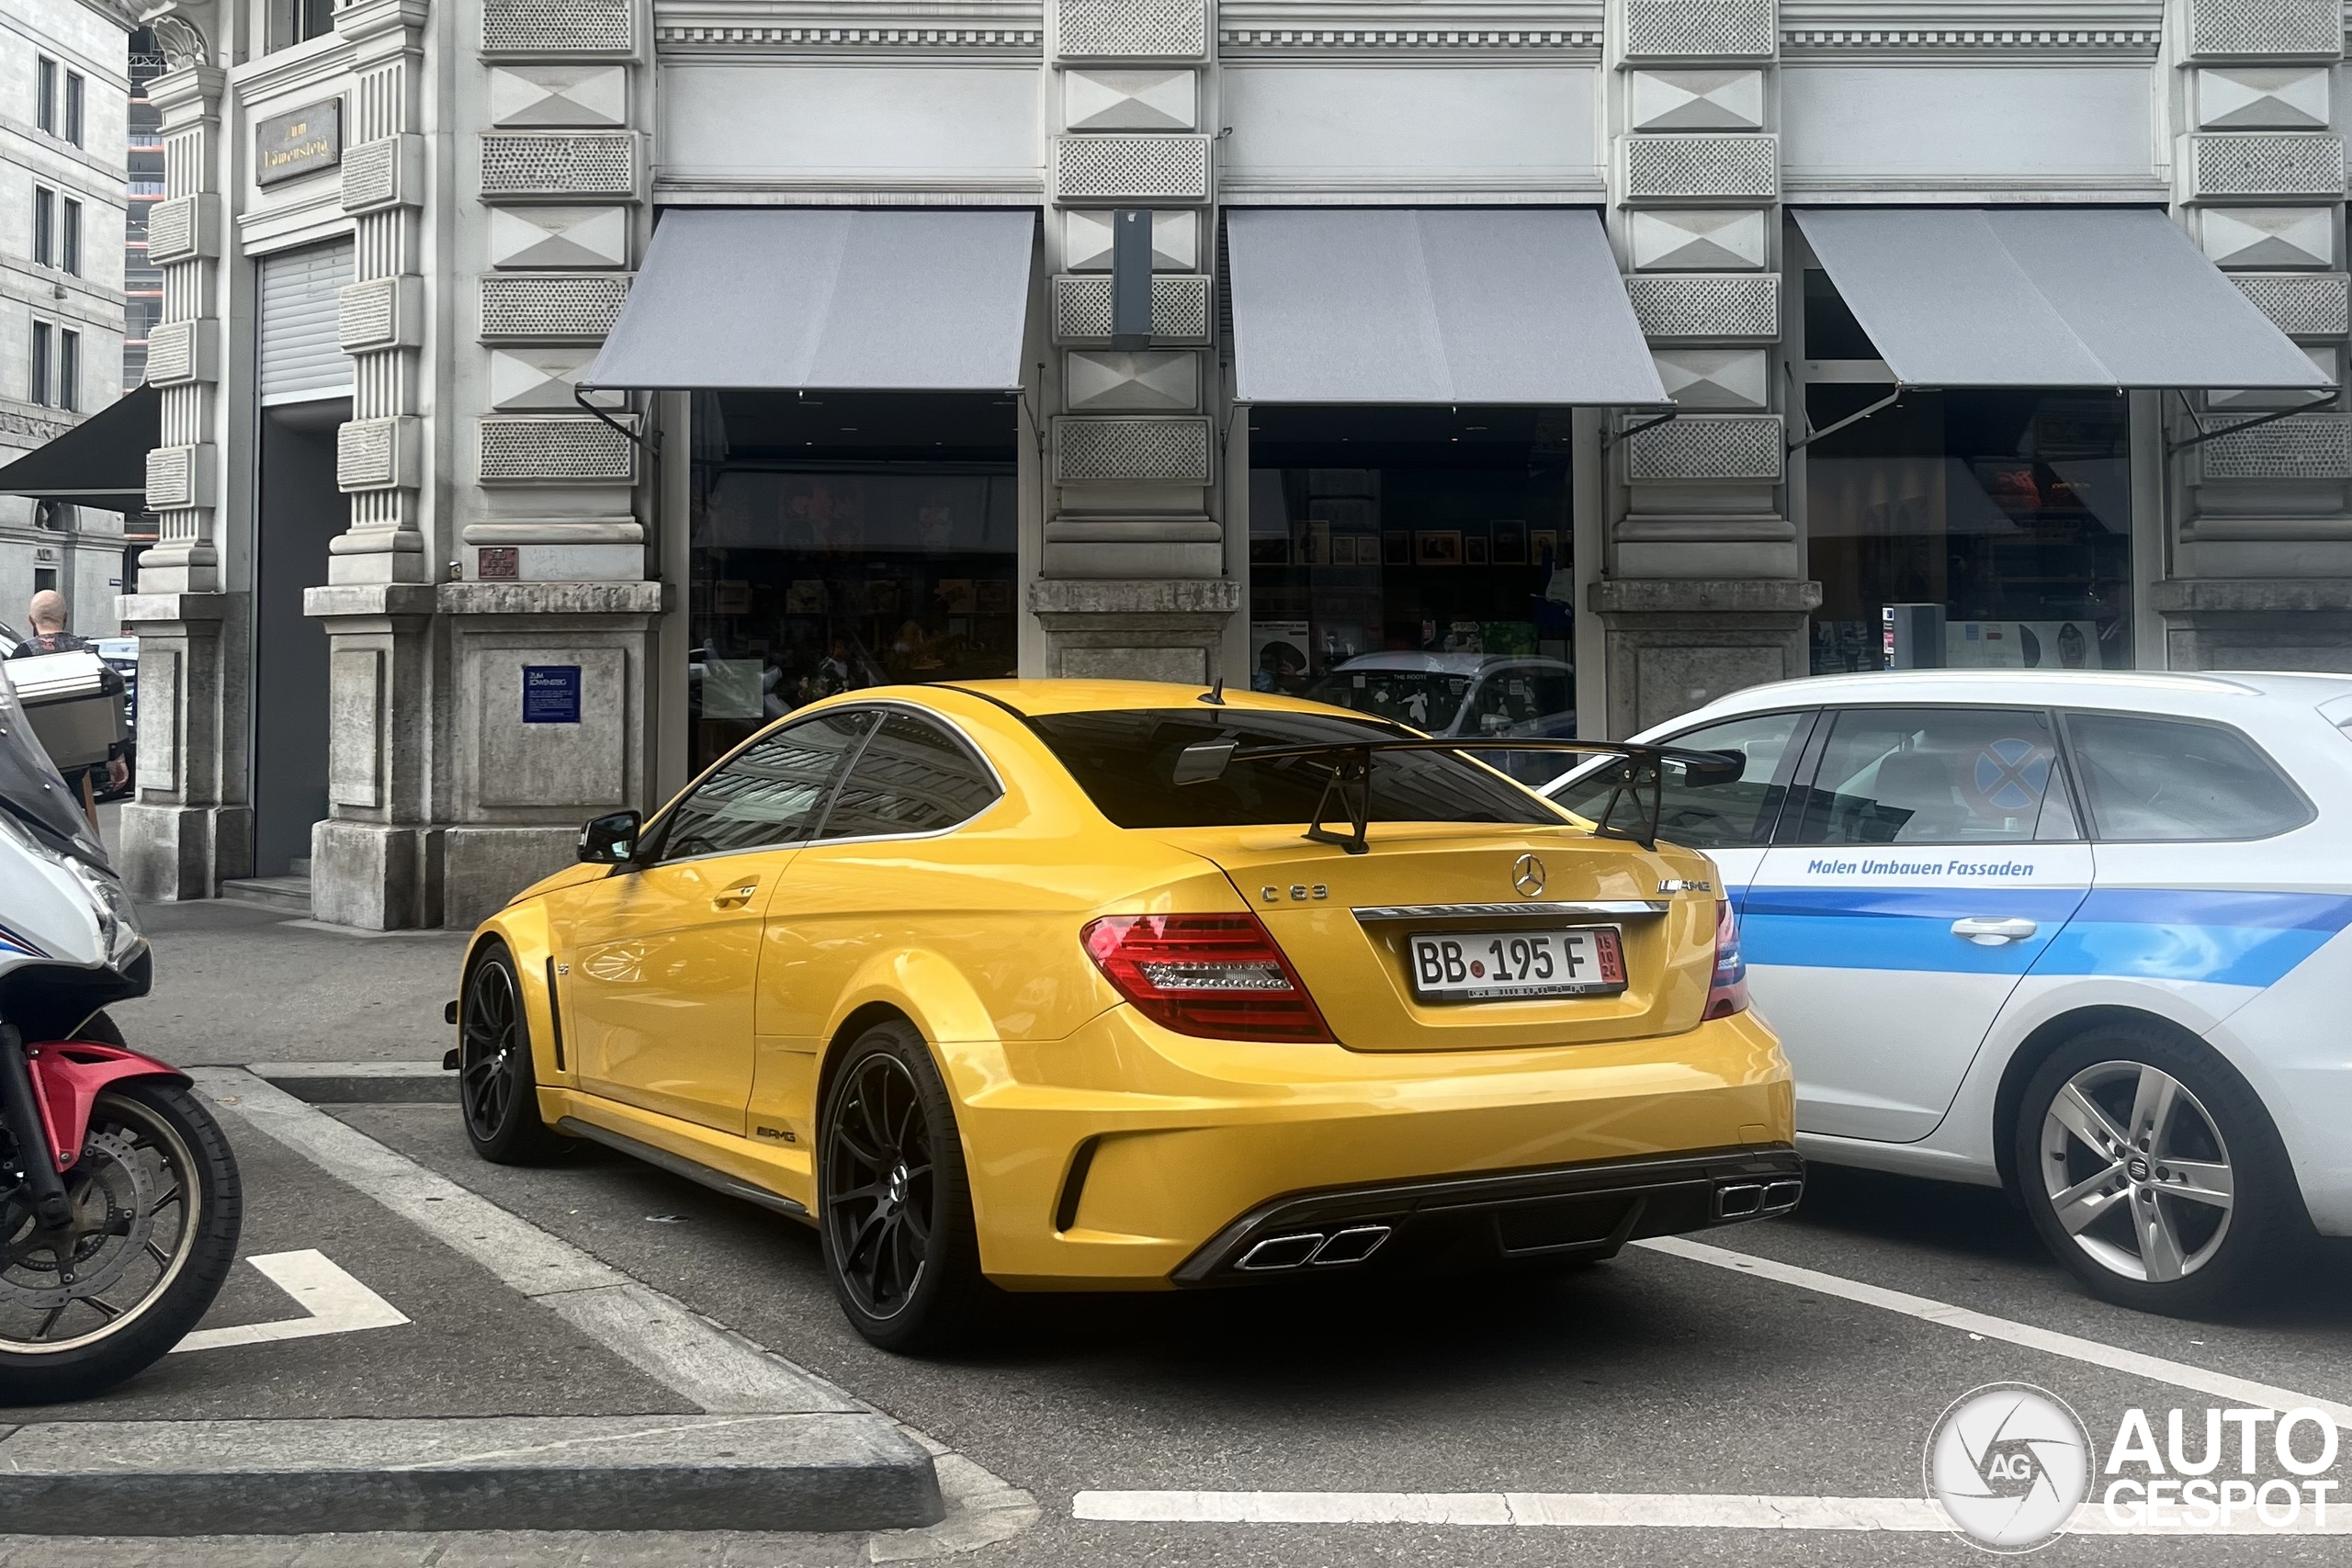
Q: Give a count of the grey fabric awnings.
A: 3